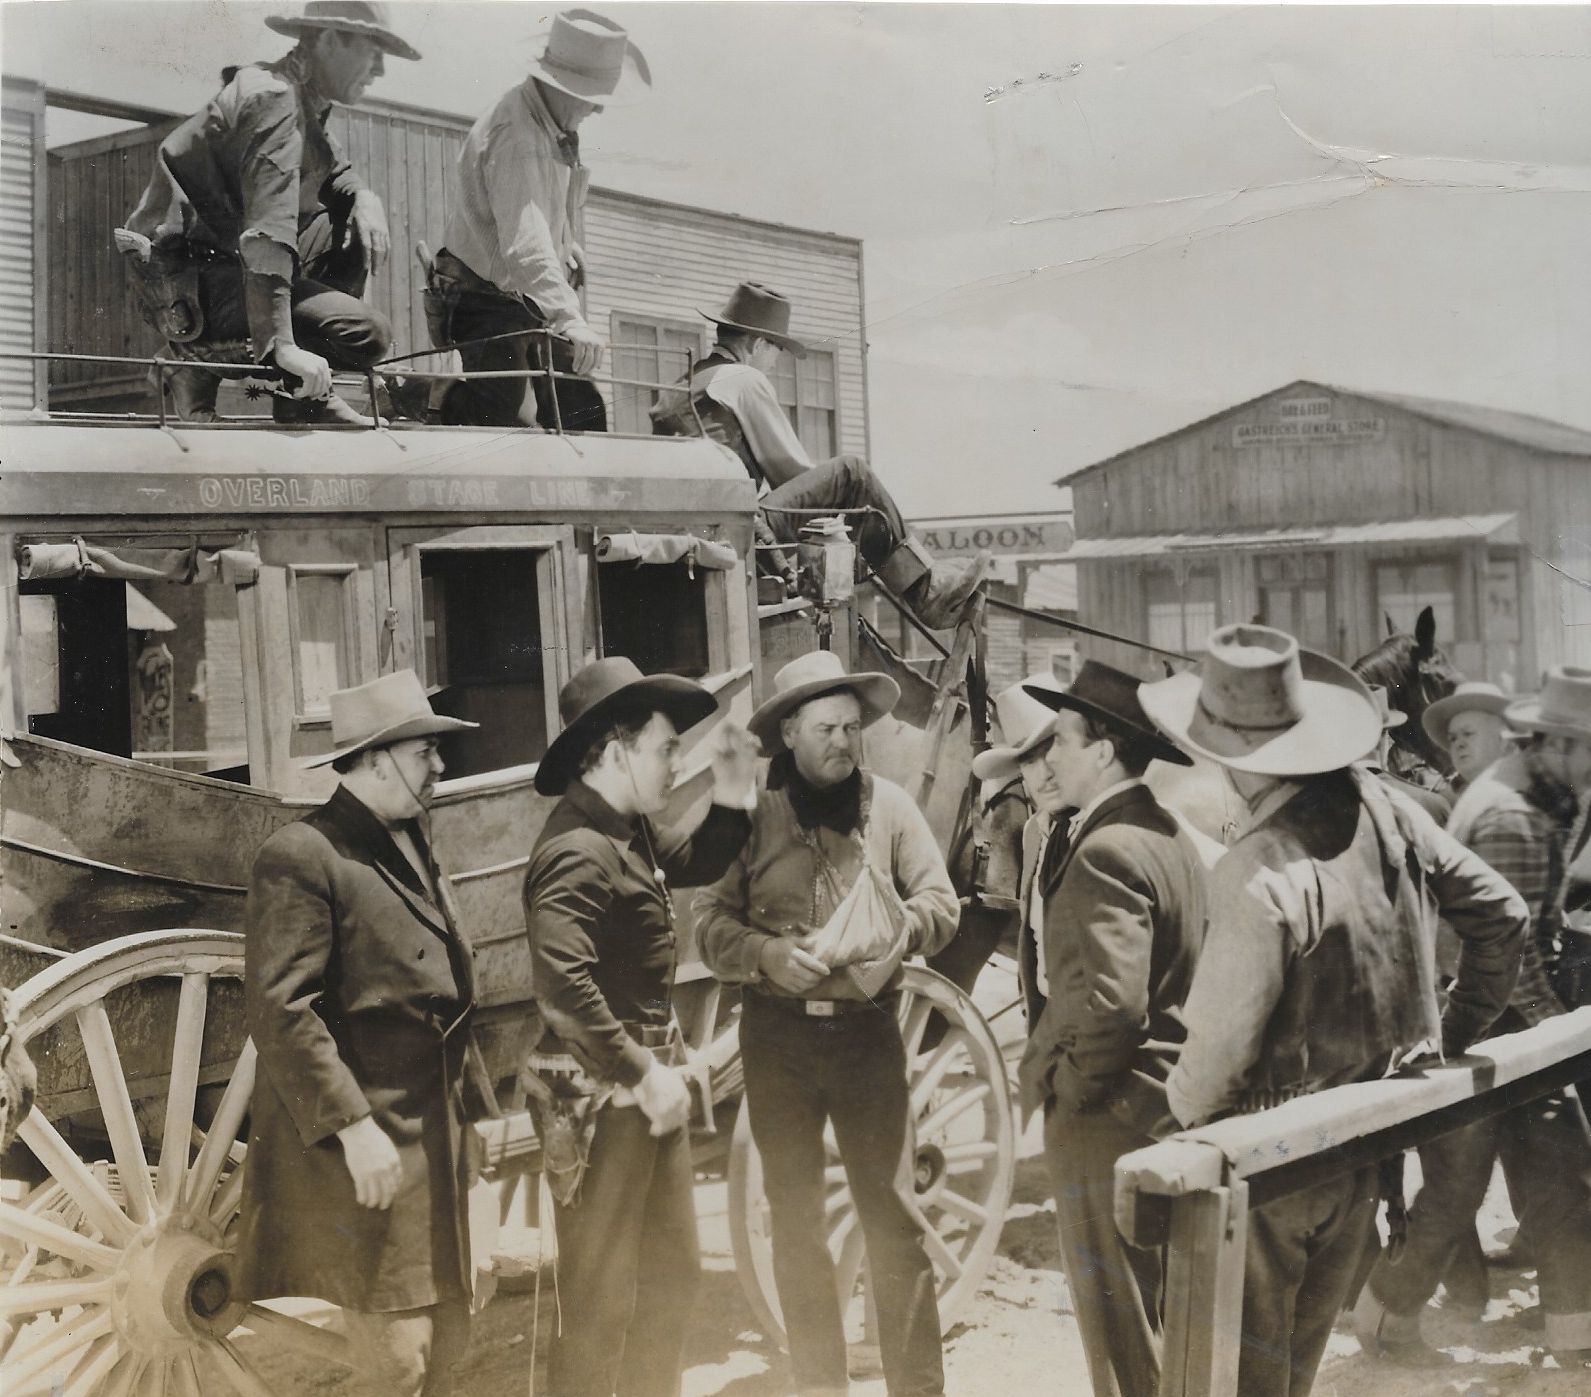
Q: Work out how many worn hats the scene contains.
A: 12